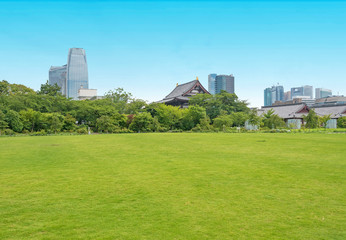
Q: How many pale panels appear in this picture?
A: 3